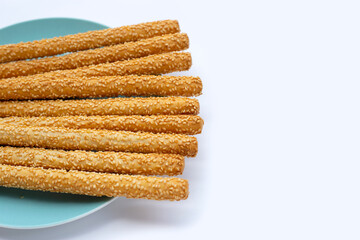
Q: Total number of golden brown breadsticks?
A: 9